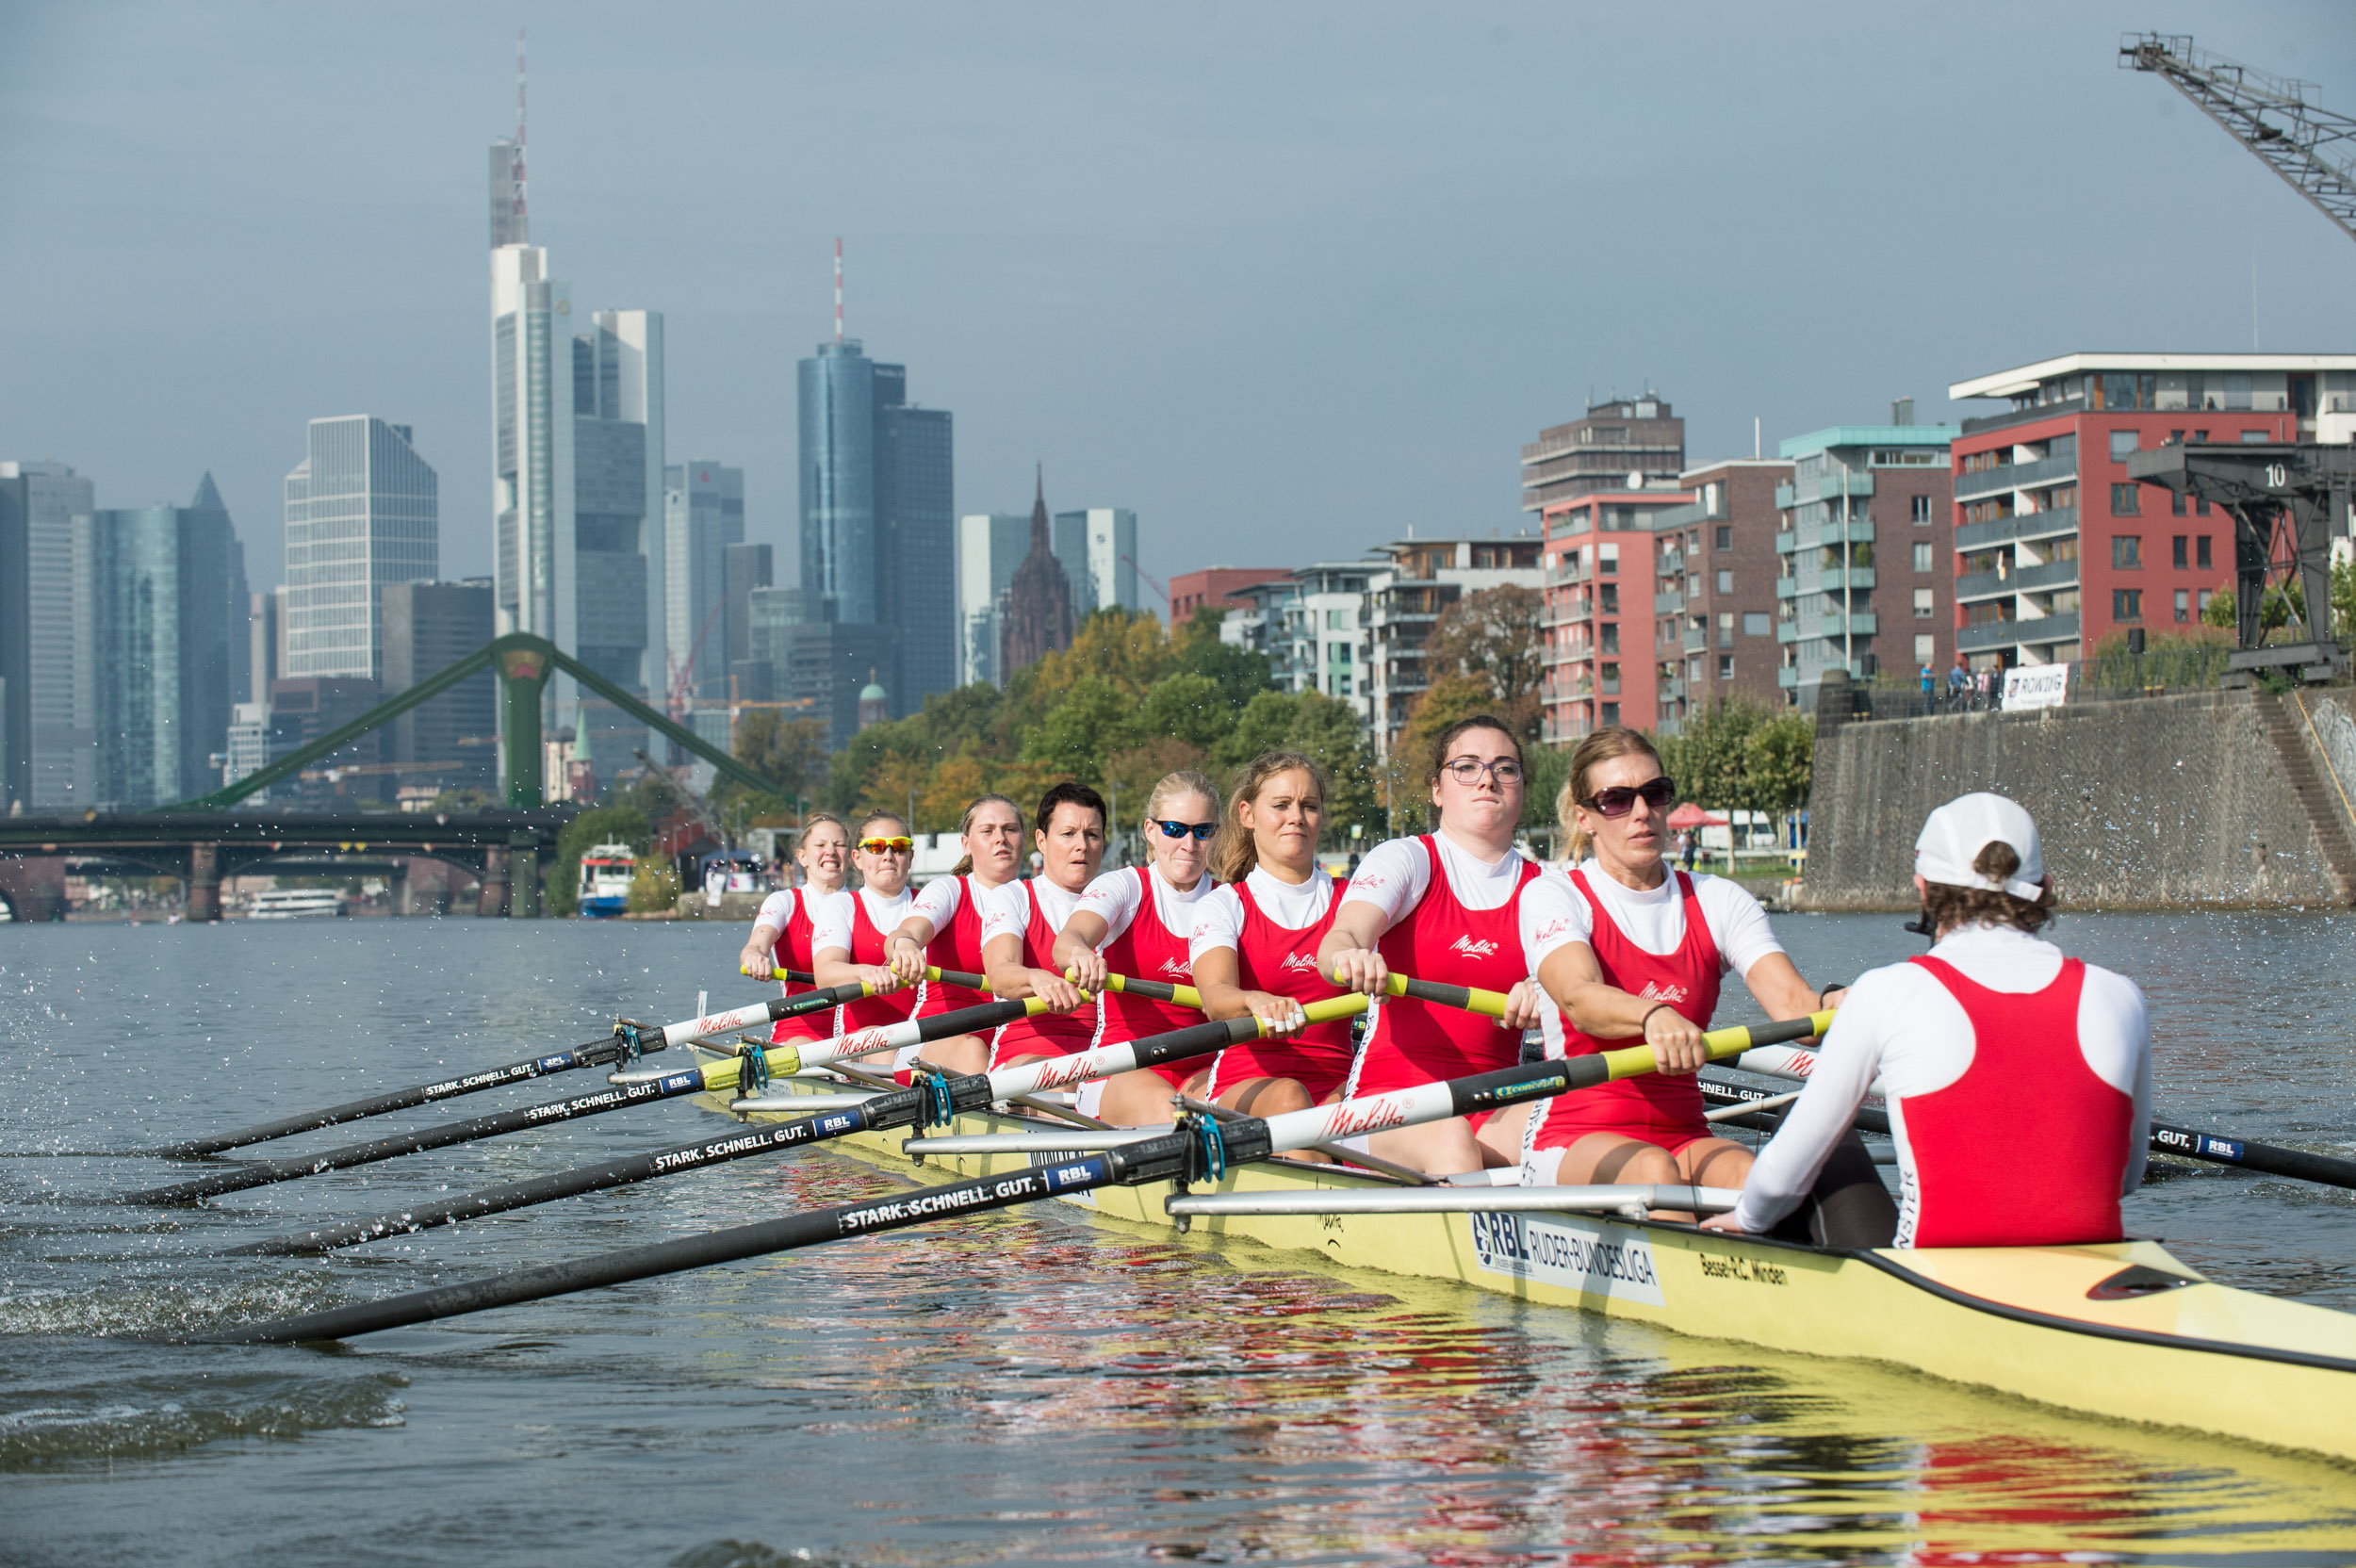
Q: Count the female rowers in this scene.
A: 8